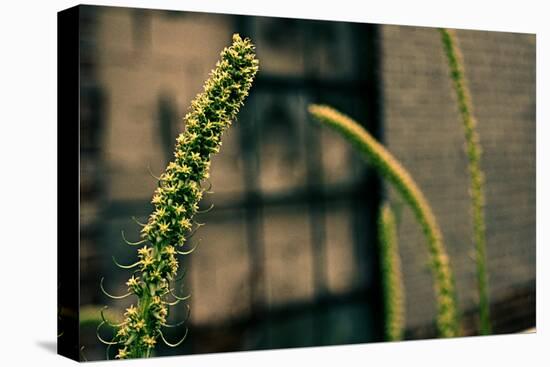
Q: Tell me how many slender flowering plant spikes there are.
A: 4